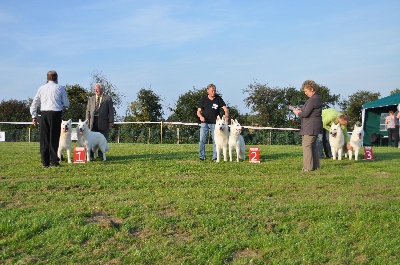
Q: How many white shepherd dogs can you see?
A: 6